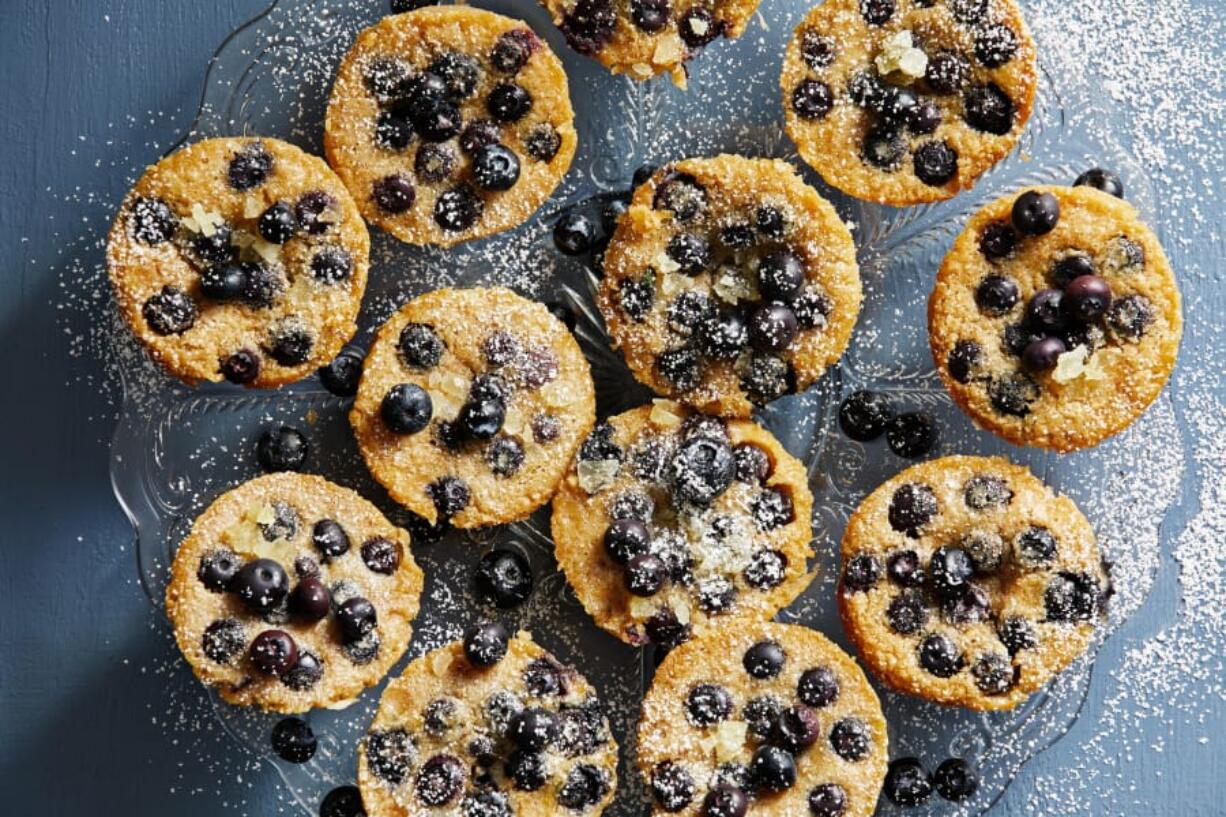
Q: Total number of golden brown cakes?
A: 12